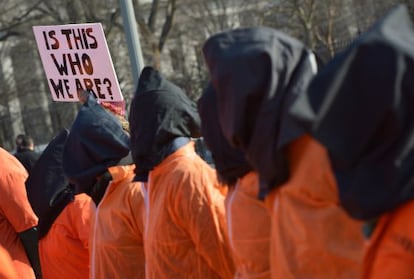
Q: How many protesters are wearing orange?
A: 7